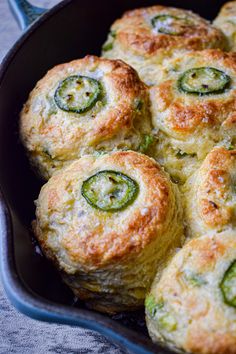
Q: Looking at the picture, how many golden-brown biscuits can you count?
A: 7